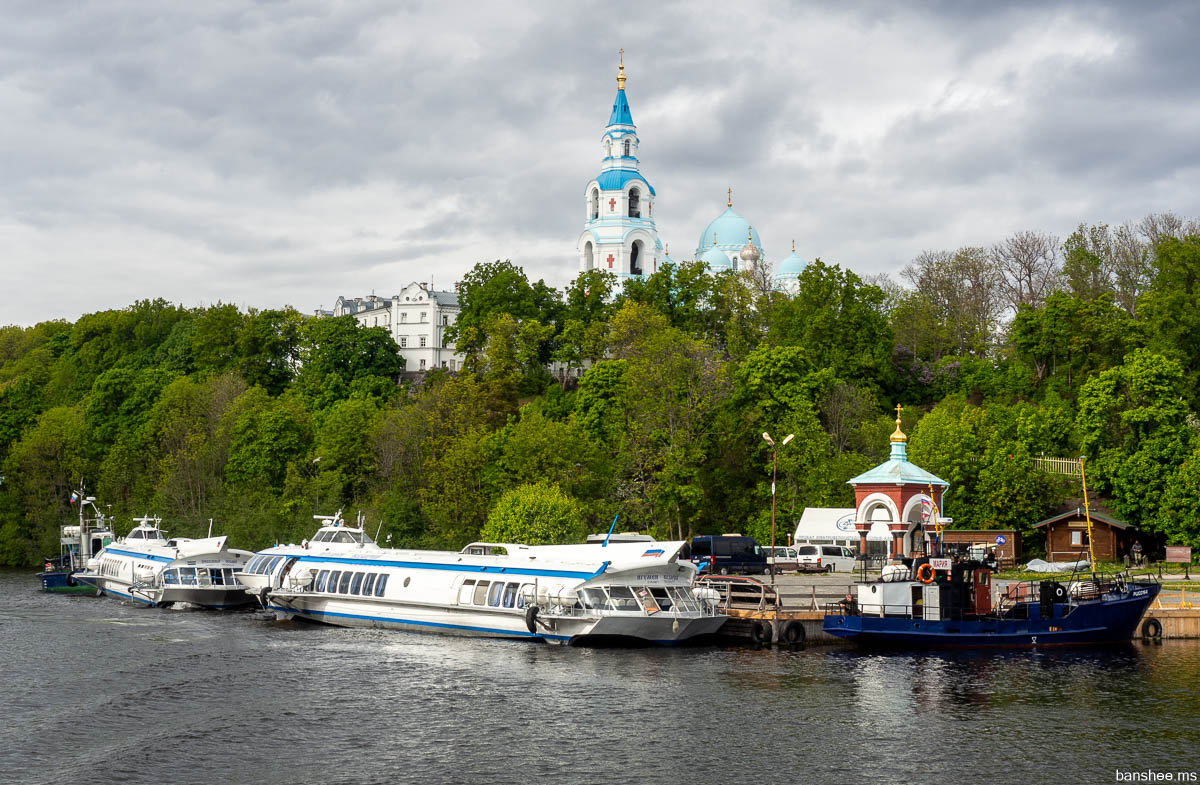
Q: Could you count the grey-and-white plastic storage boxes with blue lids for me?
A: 0